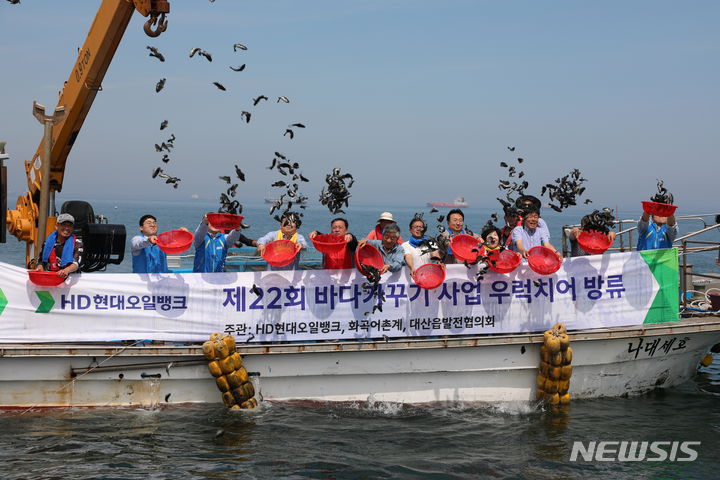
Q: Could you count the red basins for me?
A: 12